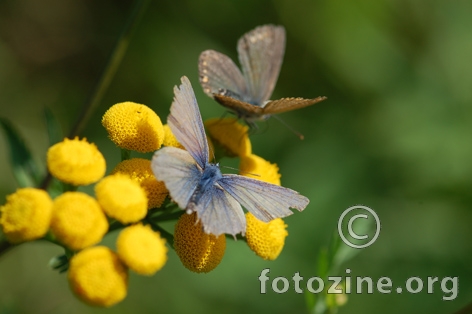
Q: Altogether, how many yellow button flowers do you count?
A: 13